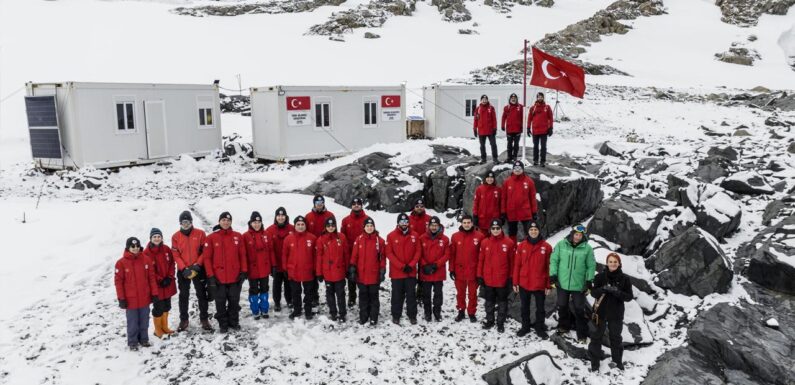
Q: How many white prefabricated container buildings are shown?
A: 3